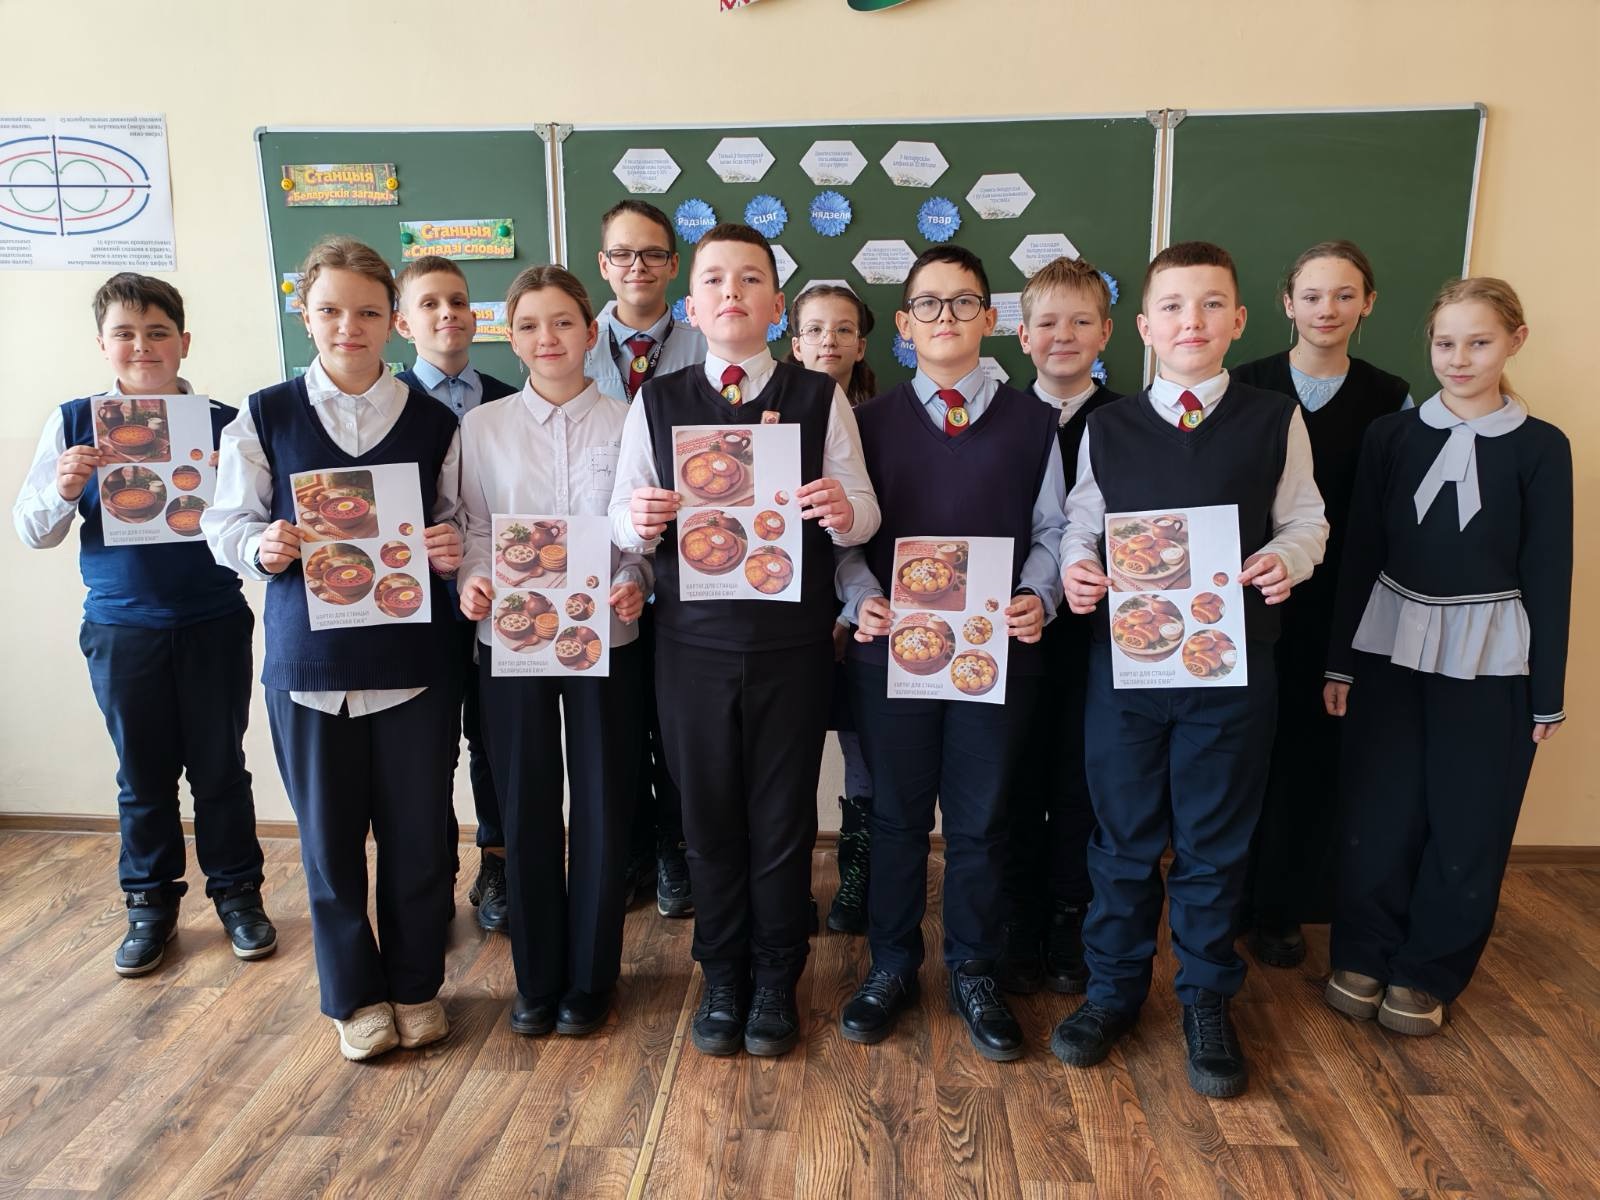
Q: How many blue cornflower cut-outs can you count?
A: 9